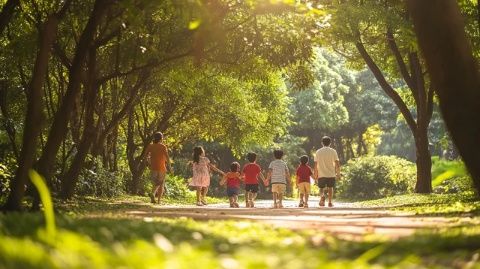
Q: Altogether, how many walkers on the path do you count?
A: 7